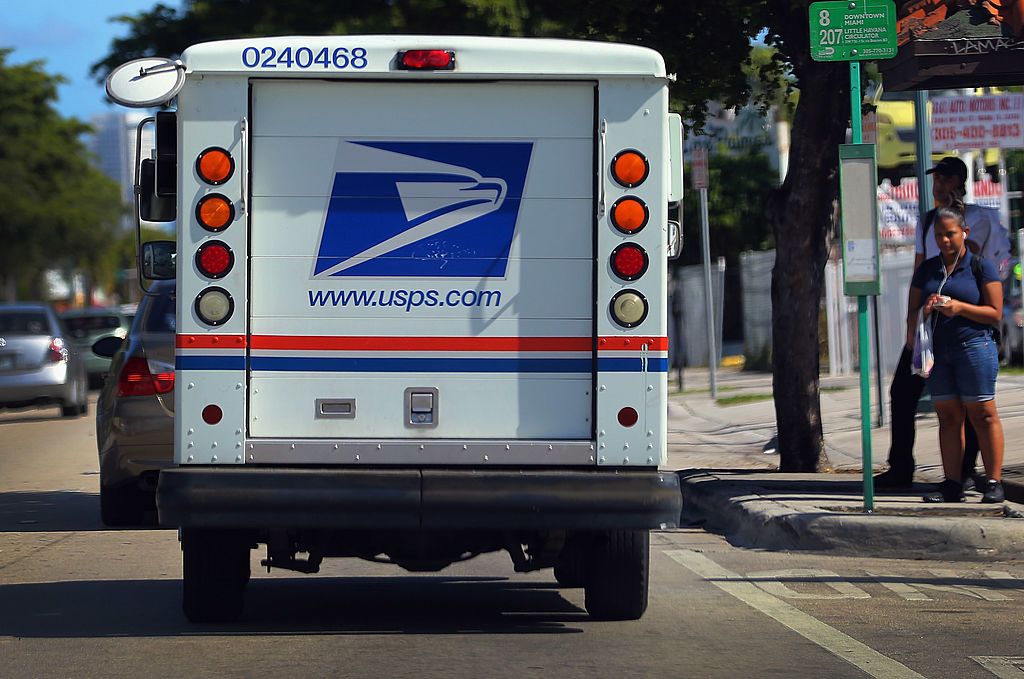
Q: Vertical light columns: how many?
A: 2